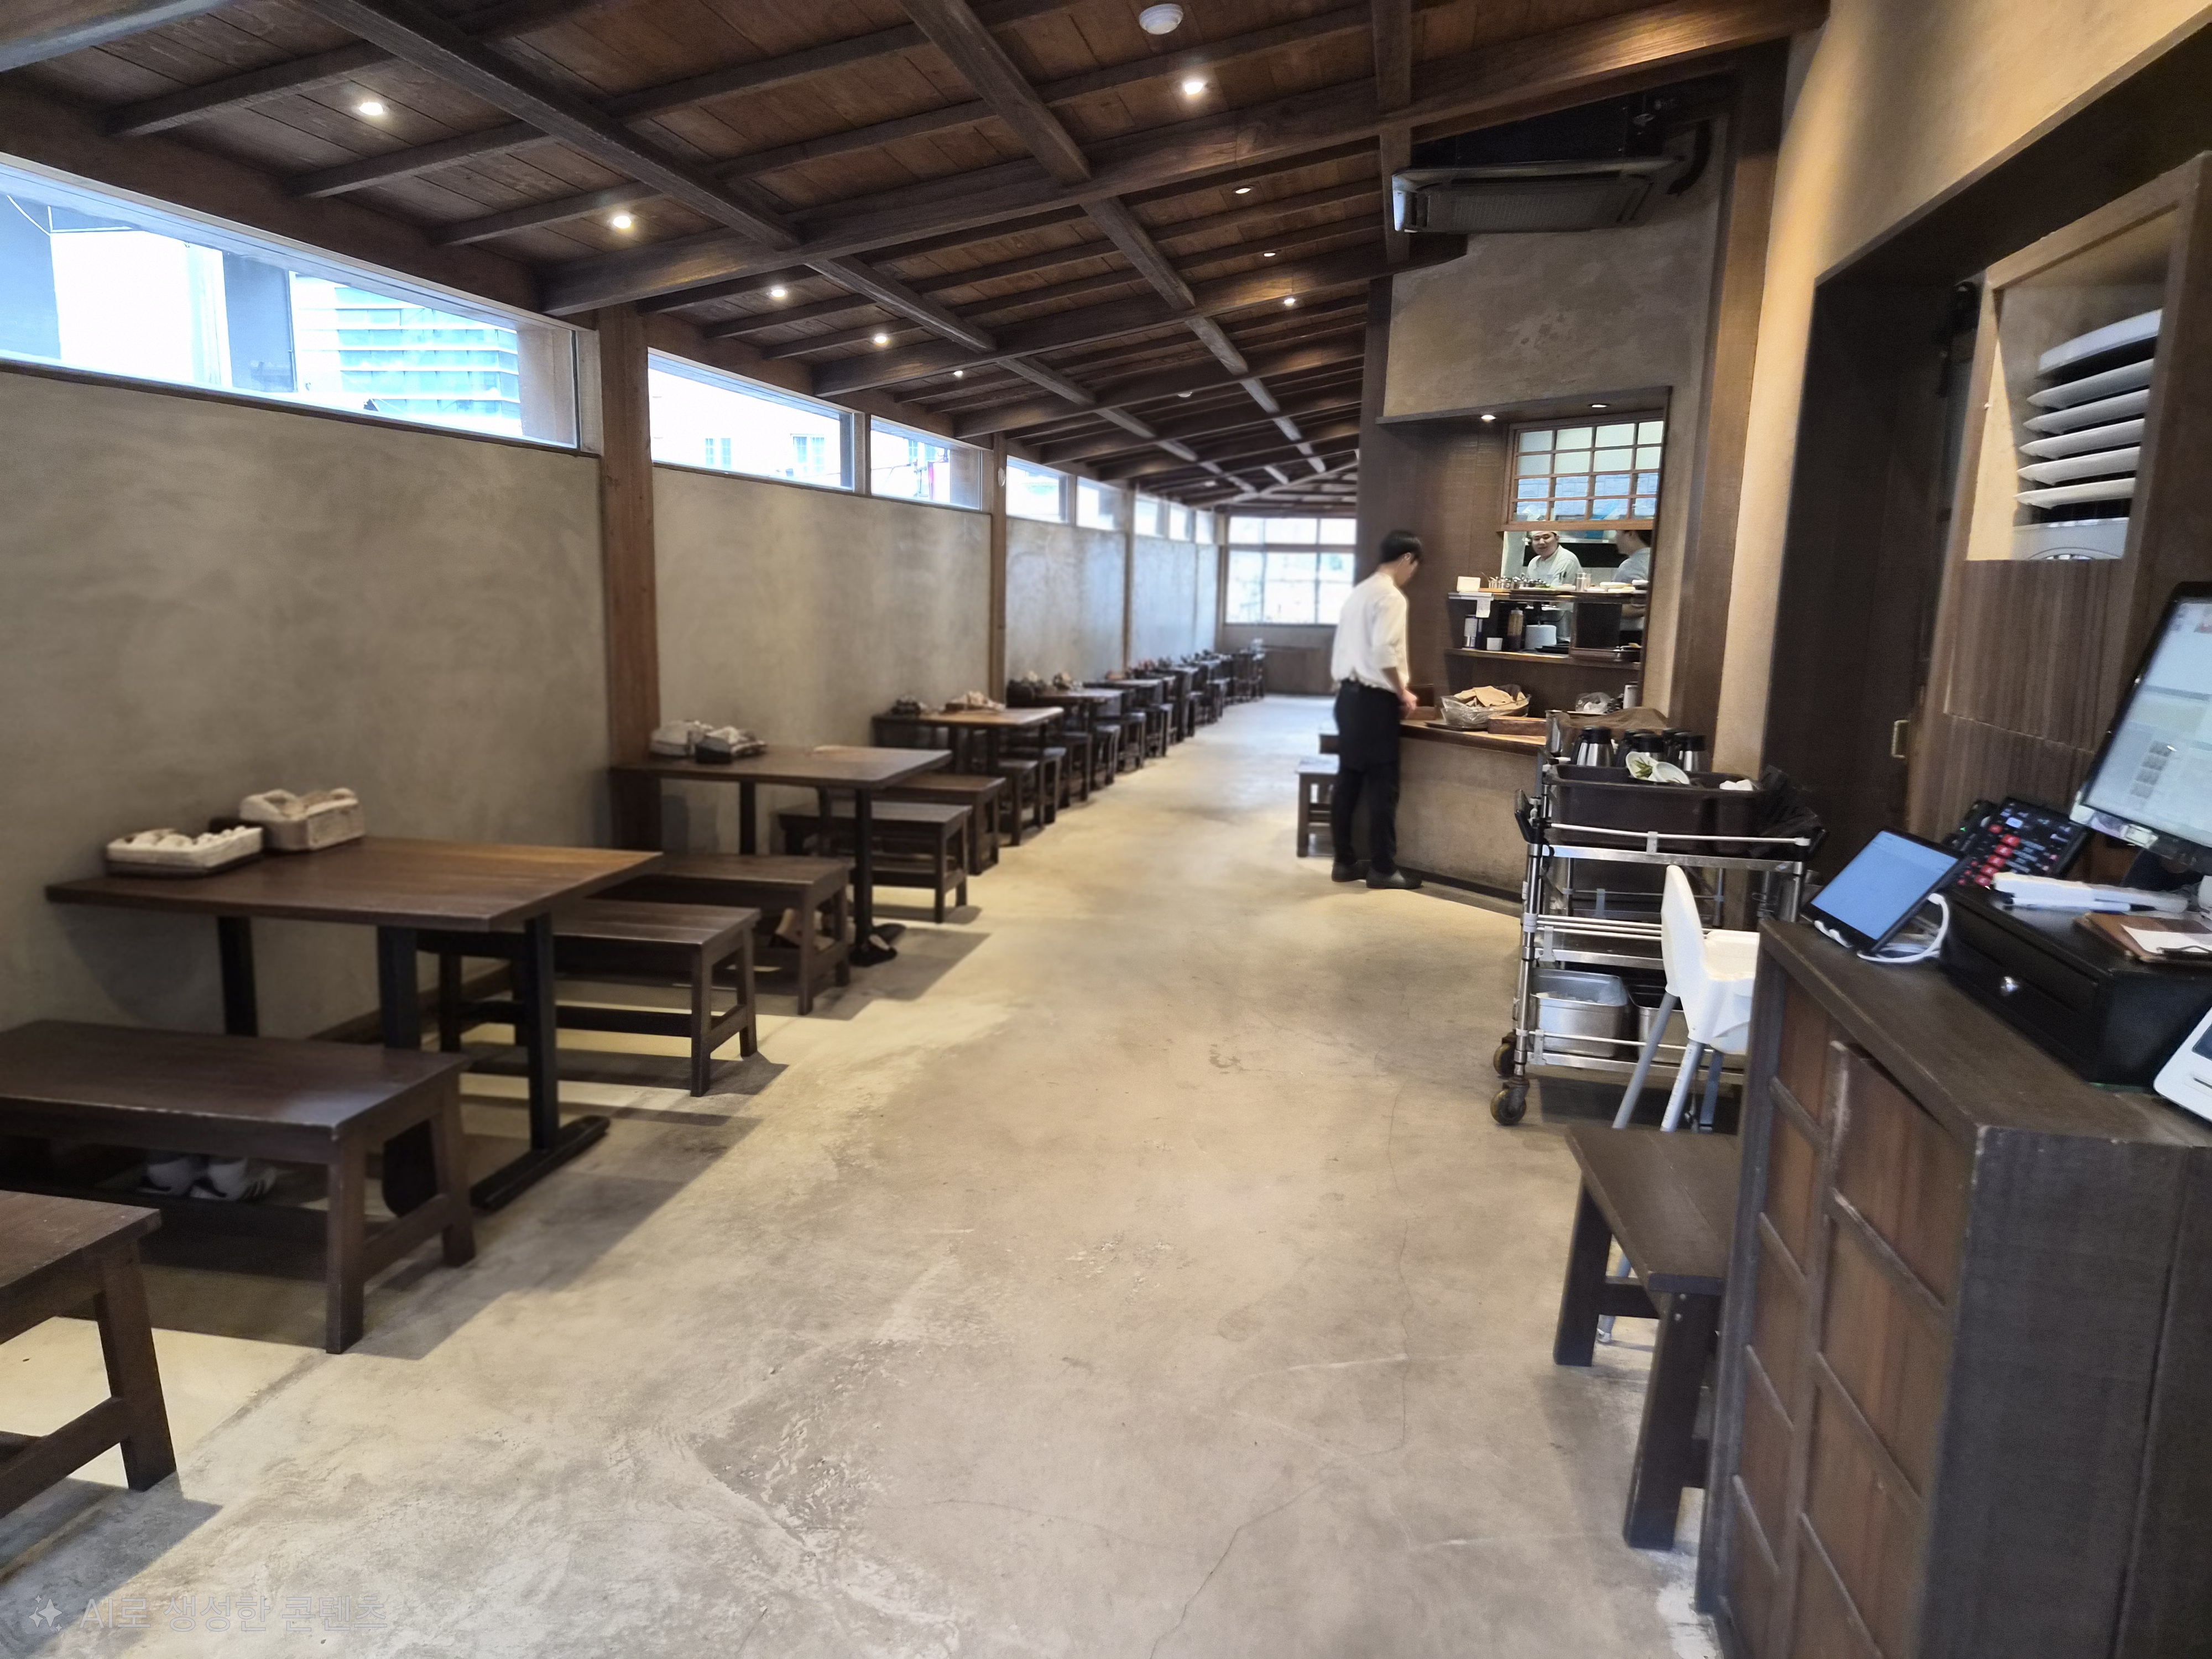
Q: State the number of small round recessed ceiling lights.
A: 11